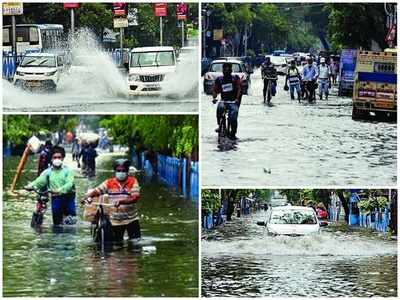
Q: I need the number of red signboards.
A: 4